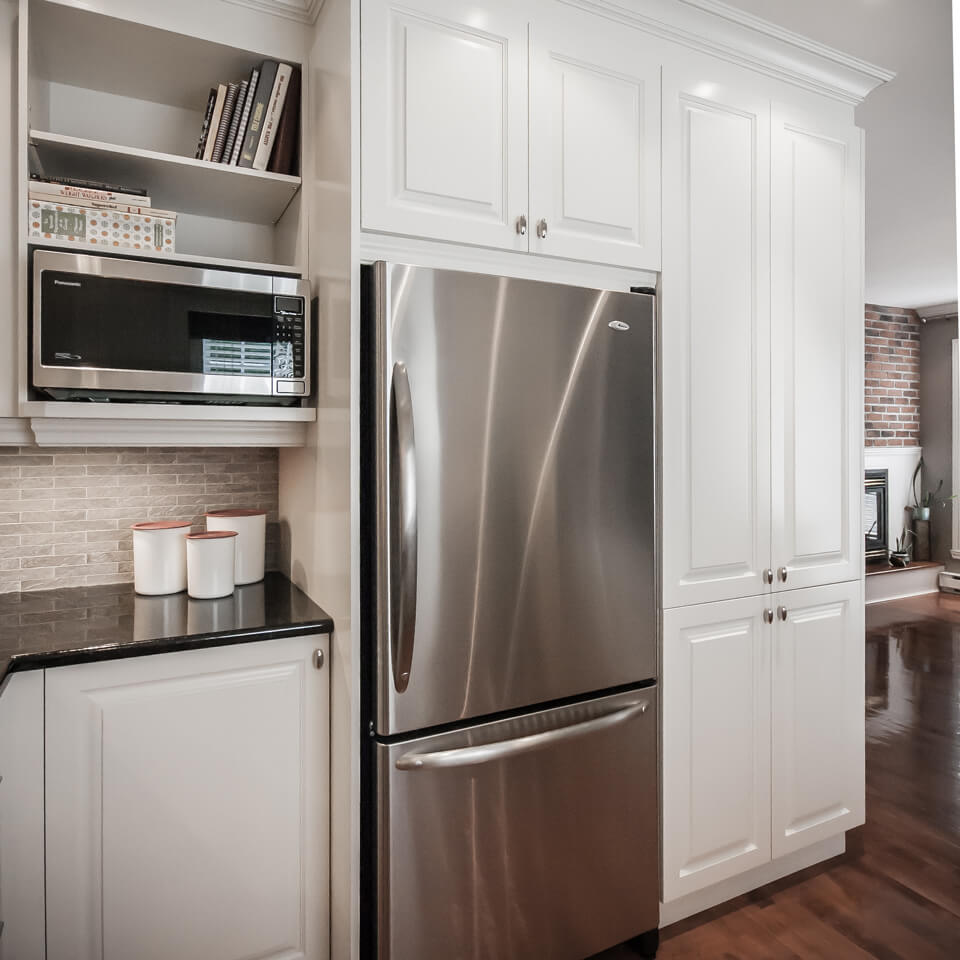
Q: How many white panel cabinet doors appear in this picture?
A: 7